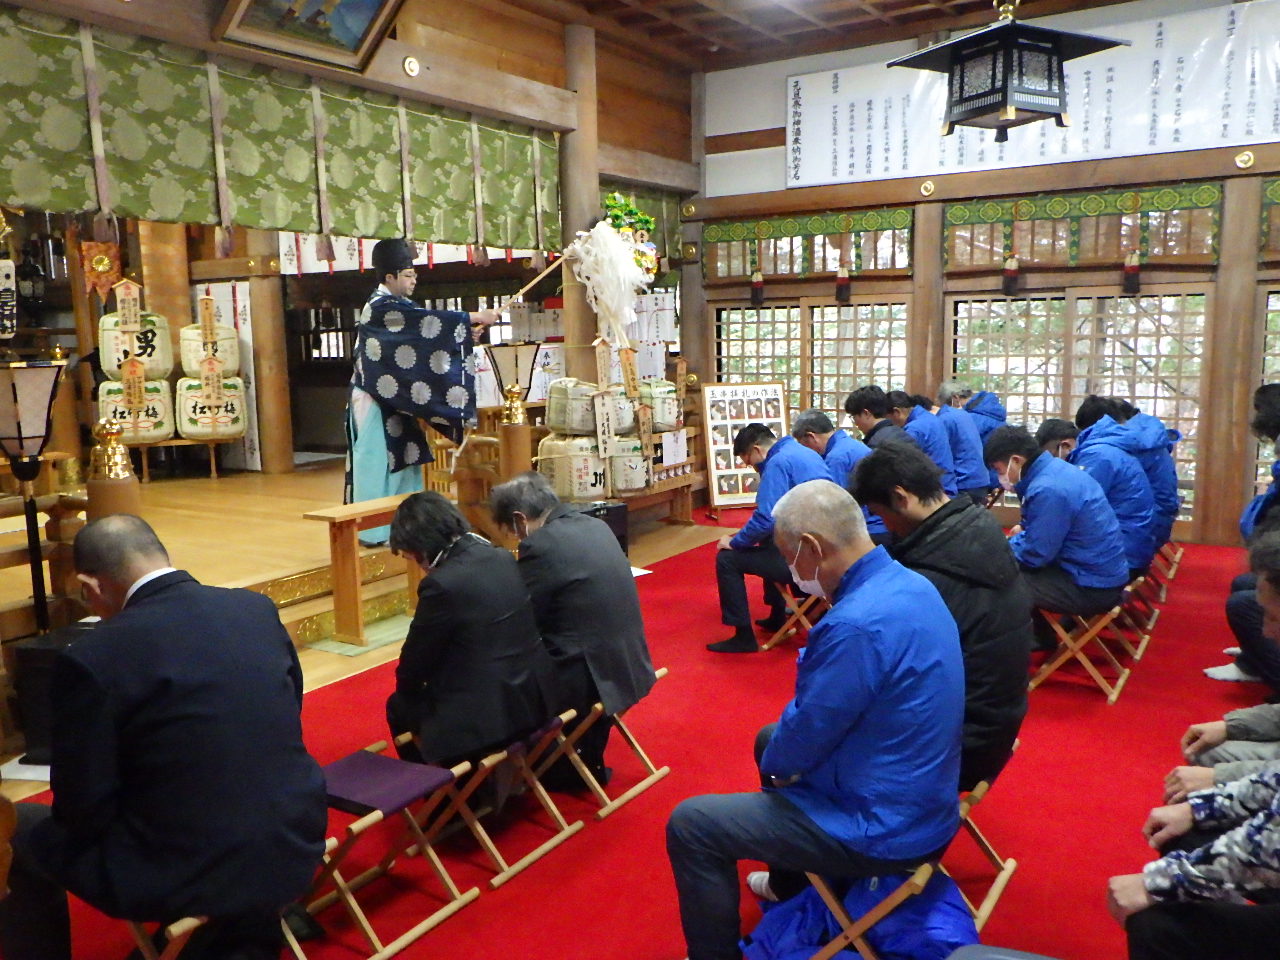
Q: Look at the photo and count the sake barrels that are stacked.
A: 9